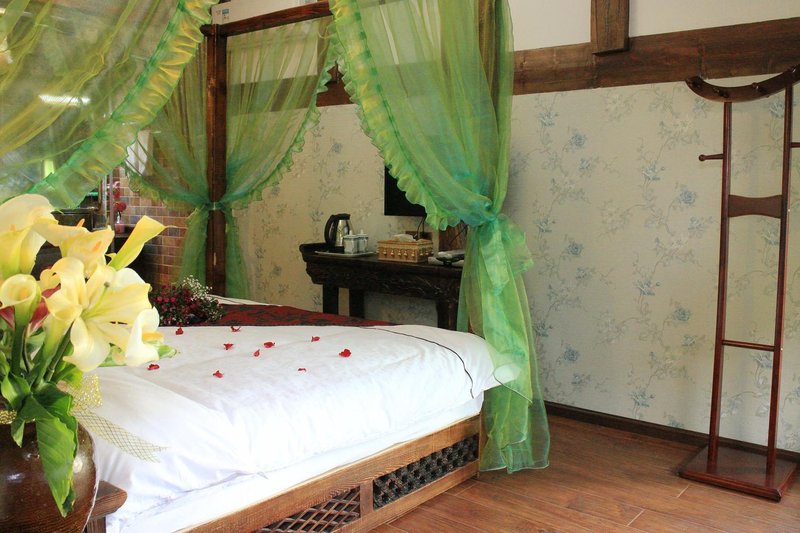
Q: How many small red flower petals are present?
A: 10